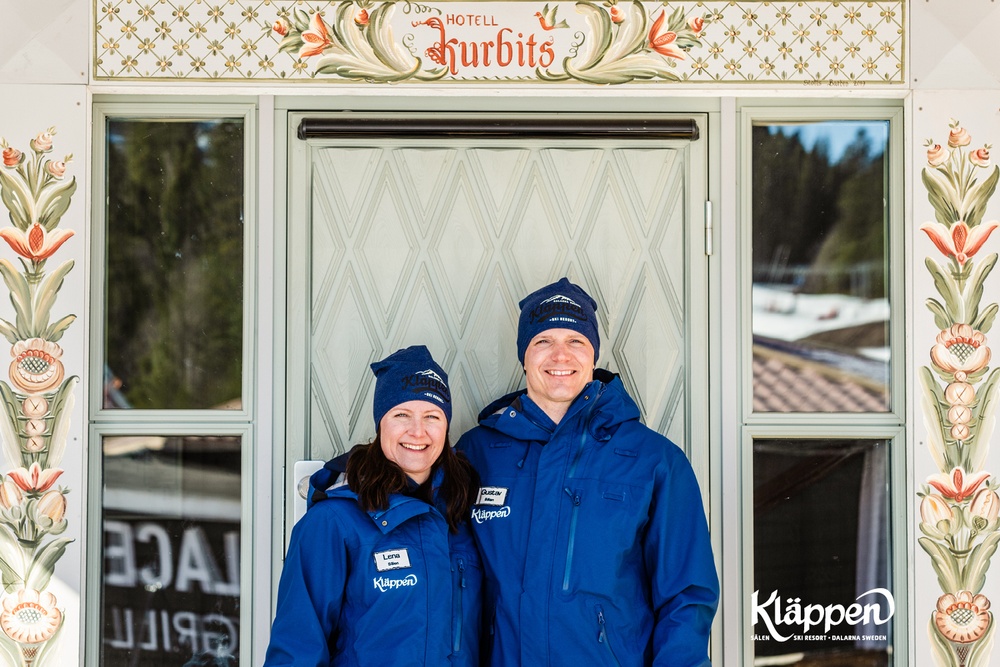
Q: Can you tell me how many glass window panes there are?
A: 4